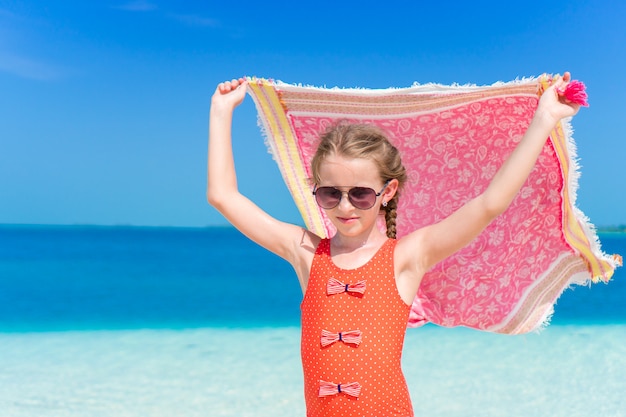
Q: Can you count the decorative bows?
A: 3